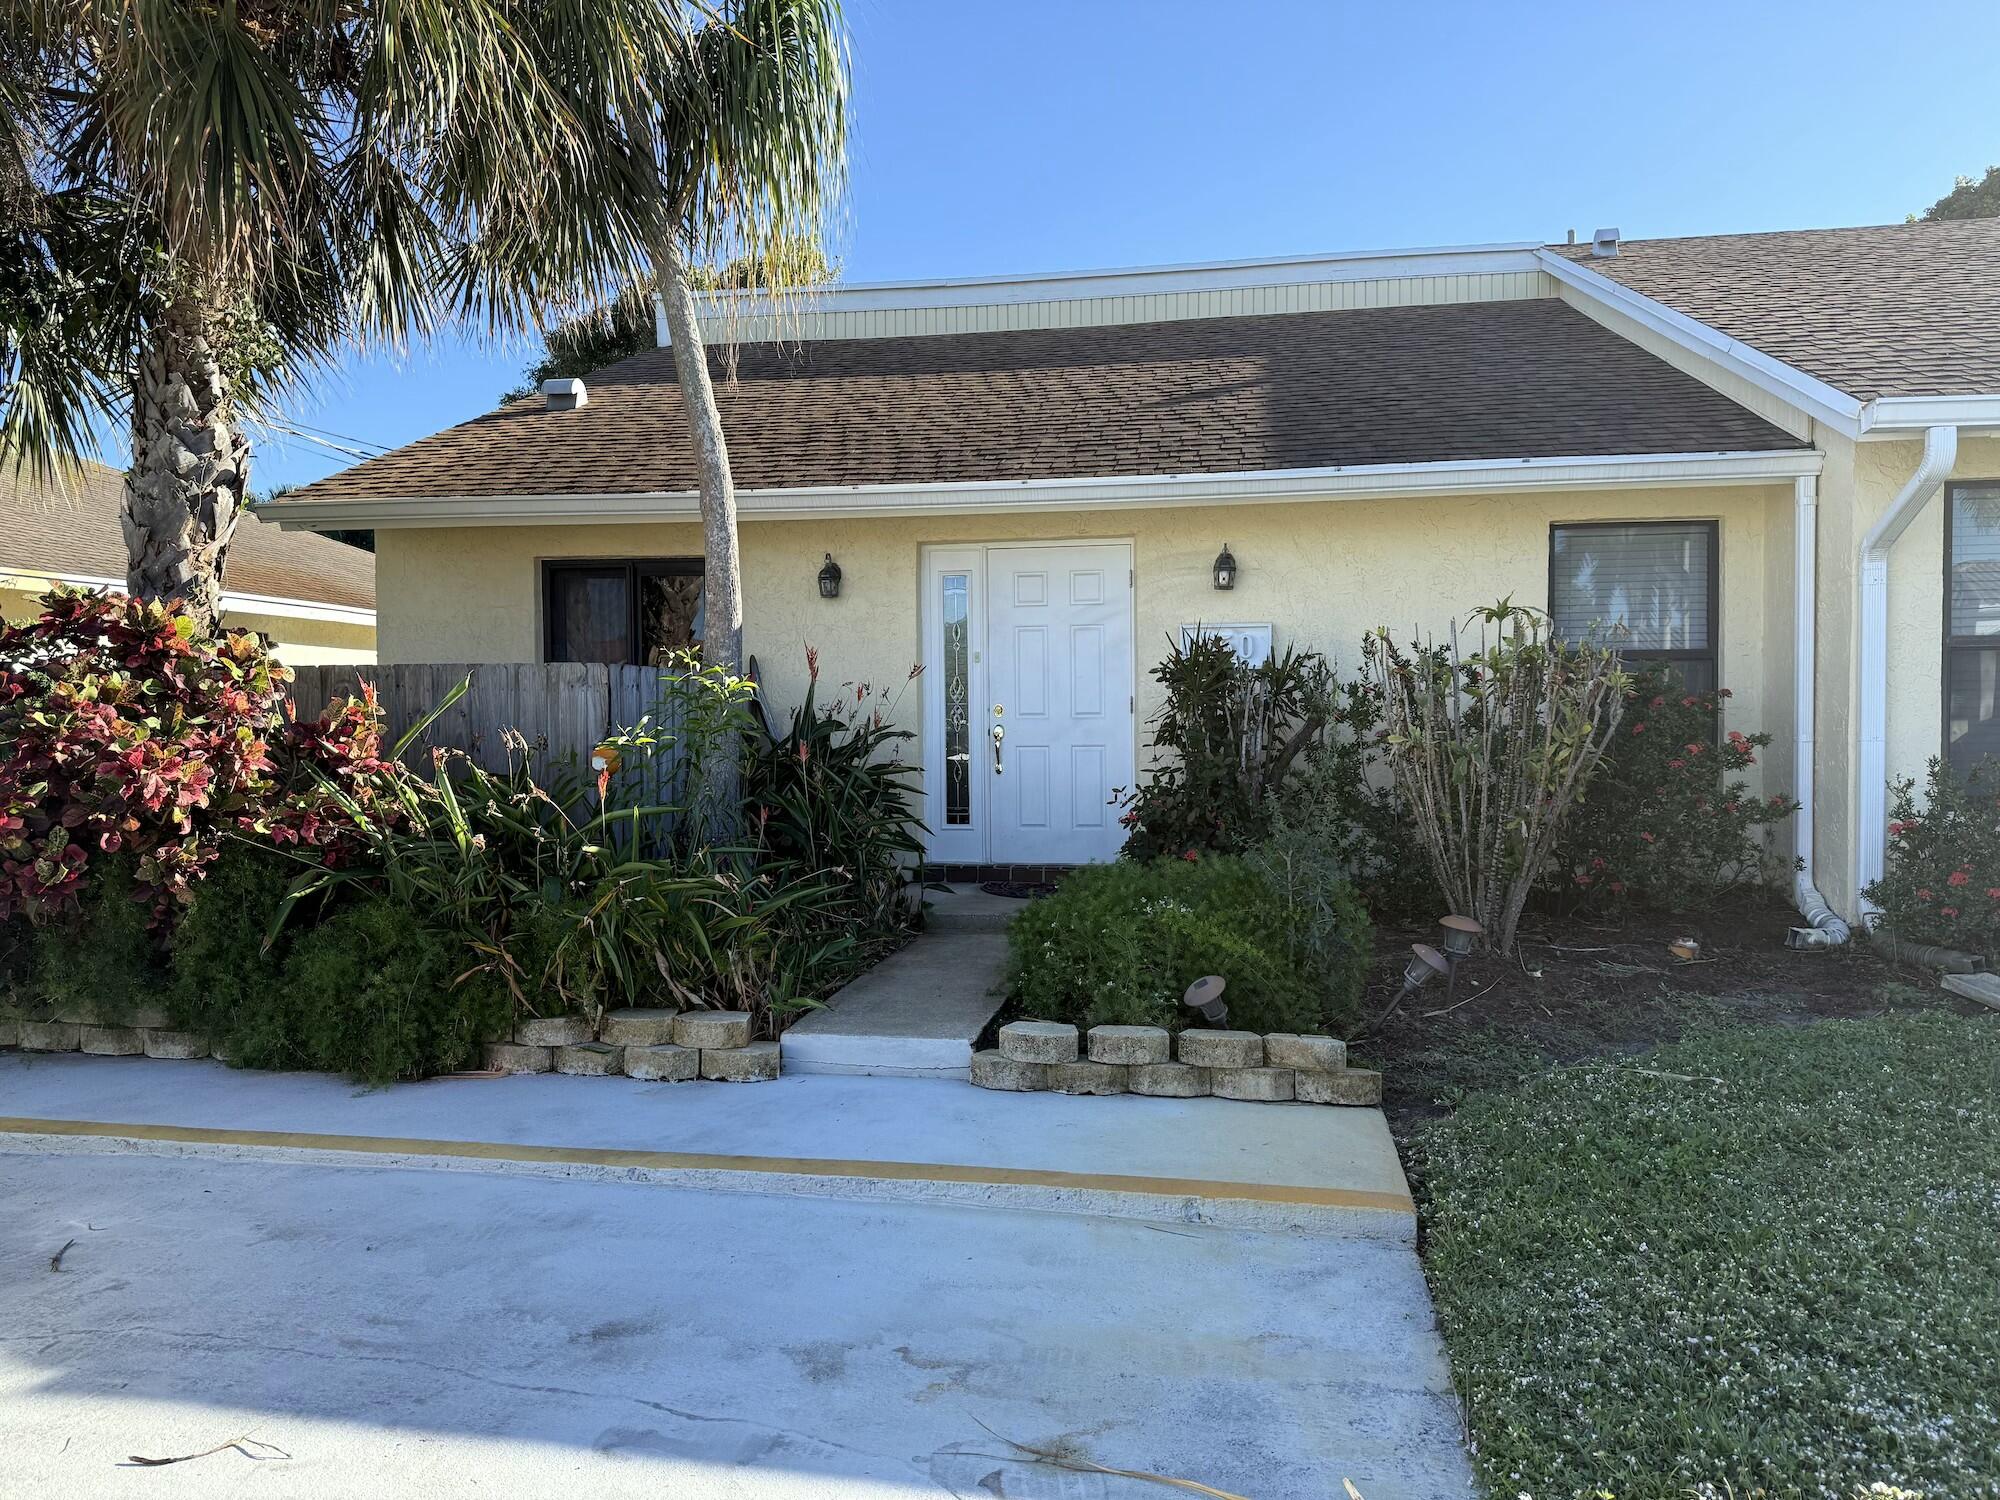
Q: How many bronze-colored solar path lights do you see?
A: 3